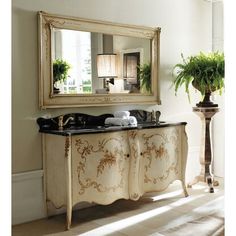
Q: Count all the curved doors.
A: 2